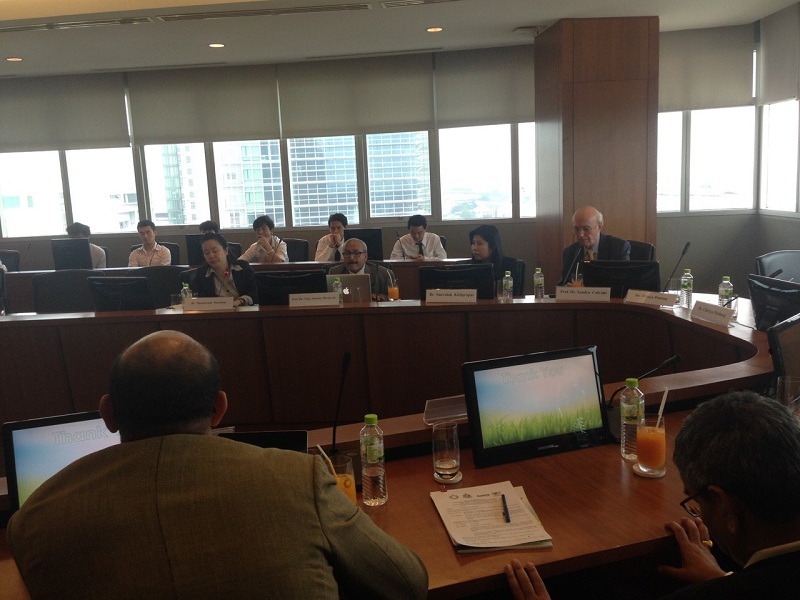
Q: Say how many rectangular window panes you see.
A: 11